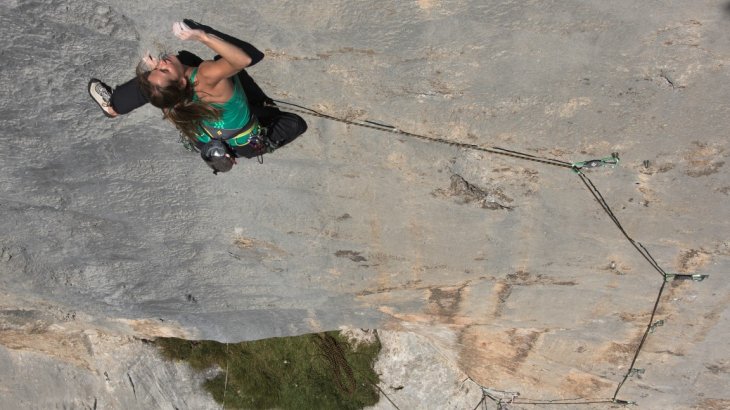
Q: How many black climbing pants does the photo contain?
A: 1